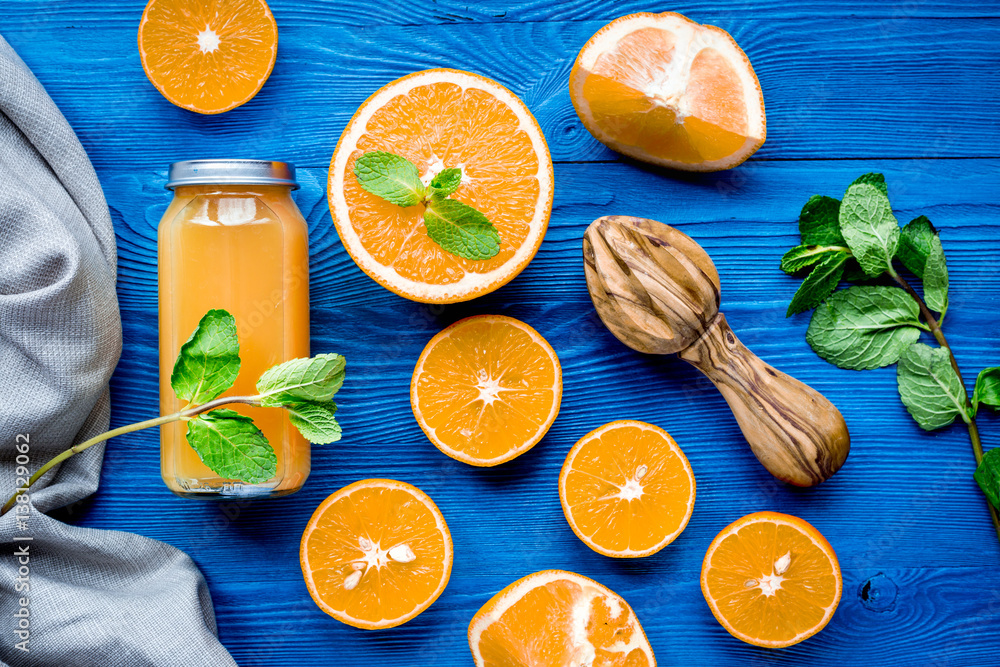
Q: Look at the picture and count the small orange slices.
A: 5